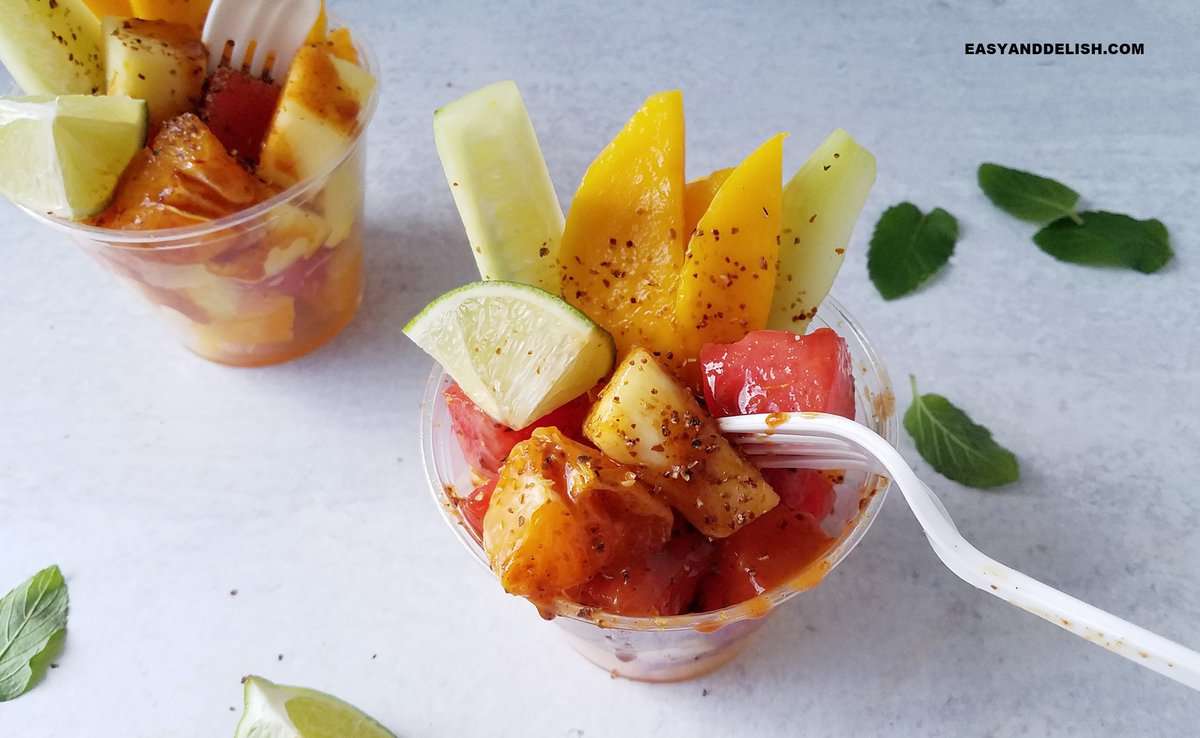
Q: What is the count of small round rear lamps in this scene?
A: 0